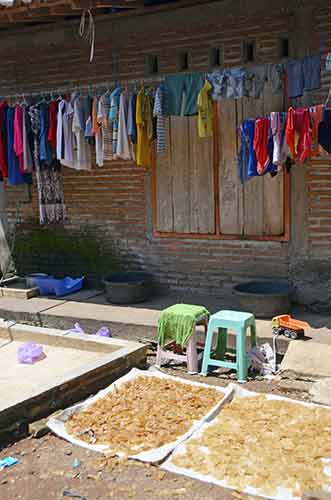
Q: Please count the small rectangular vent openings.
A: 5